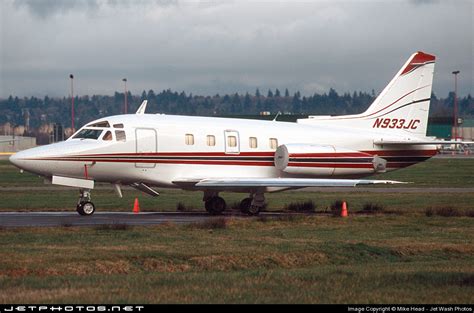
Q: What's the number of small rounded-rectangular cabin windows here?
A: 5